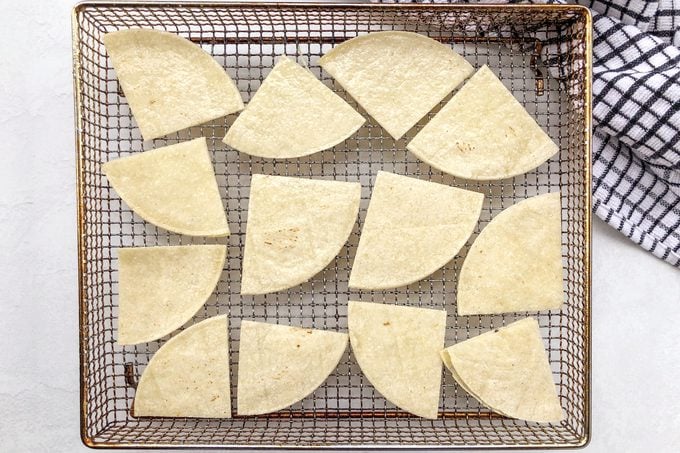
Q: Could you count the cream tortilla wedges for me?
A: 13